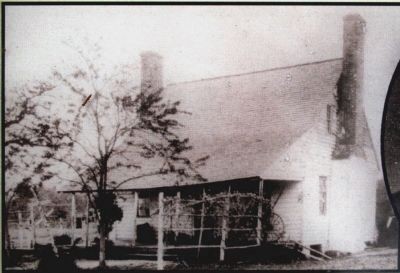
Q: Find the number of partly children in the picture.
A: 0